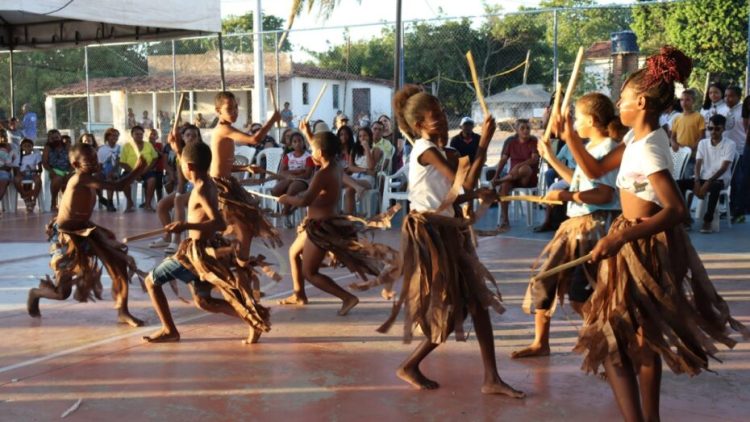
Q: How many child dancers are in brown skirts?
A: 7